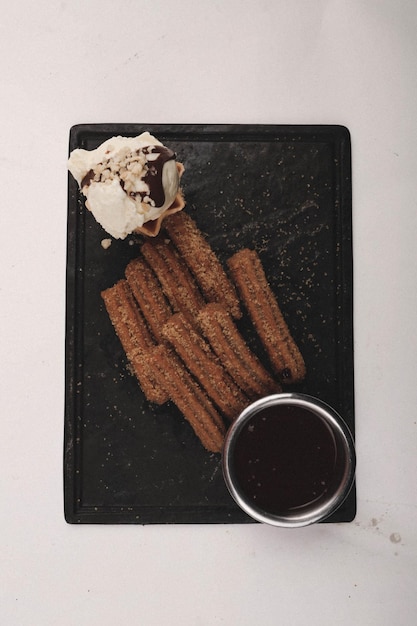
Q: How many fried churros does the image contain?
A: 8